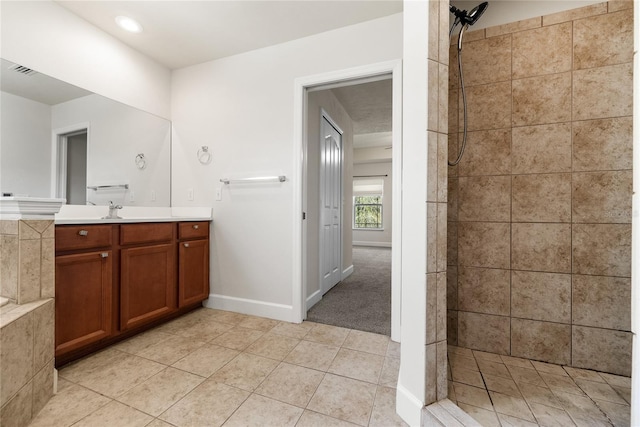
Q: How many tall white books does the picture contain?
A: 0